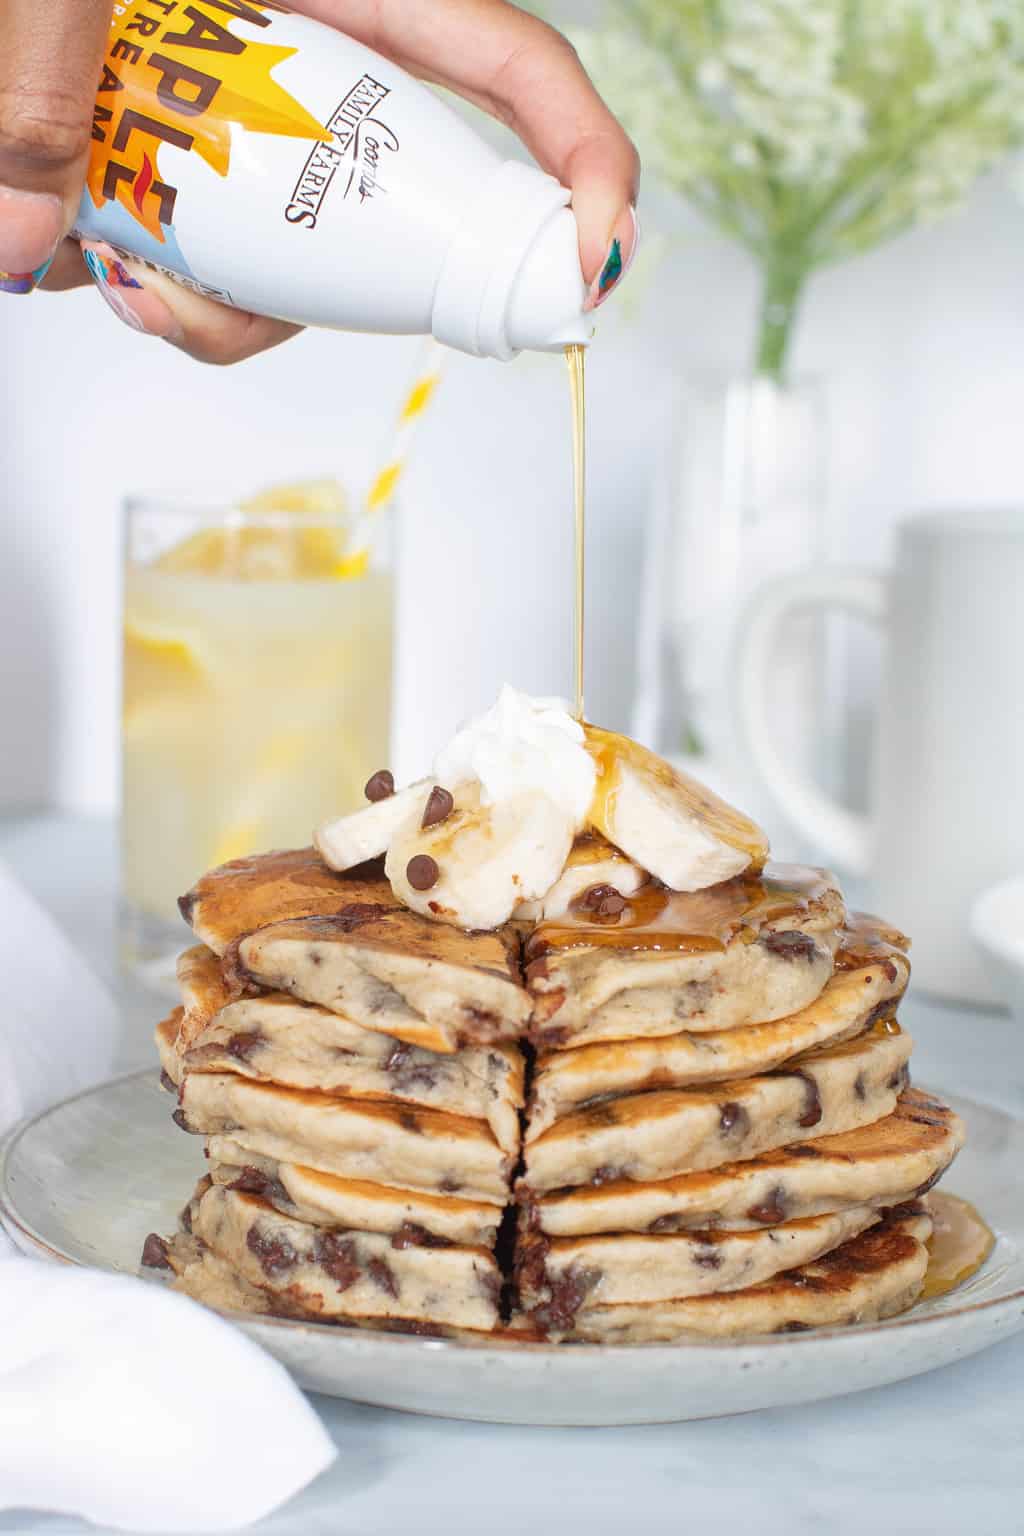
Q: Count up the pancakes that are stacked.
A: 6